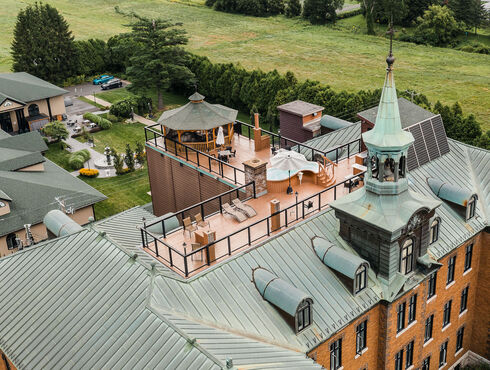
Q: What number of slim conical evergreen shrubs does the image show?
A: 3